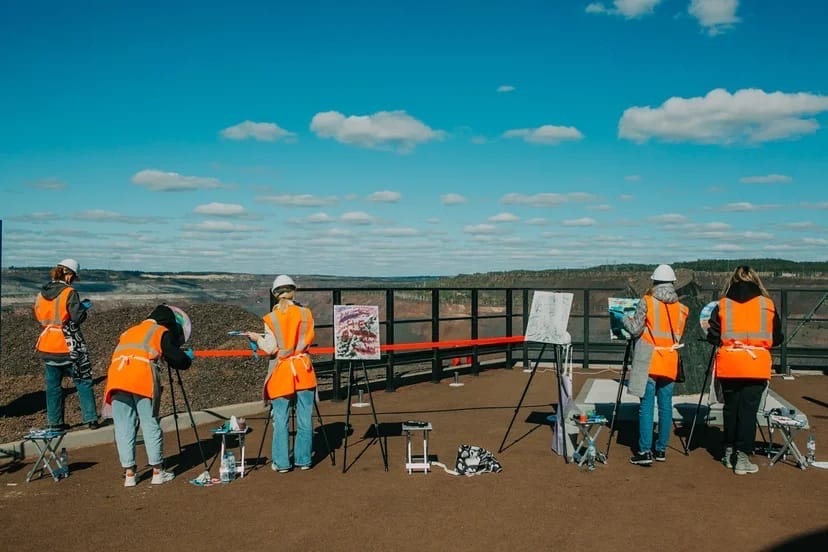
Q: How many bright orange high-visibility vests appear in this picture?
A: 5